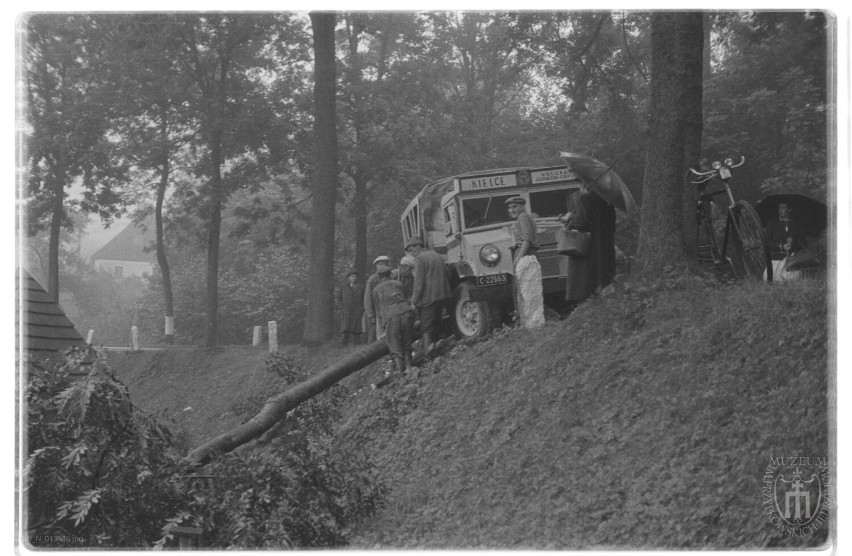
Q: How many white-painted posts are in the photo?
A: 5